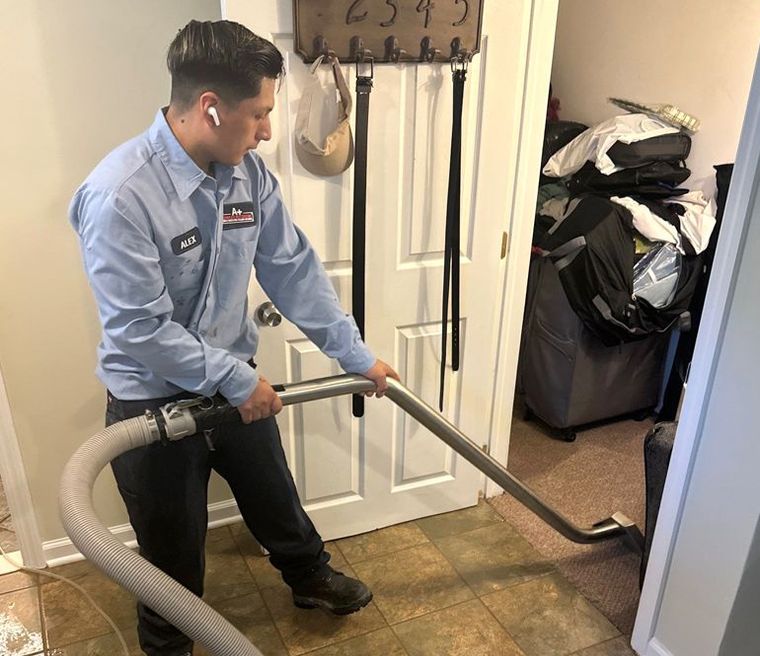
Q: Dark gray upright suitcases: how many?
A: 1